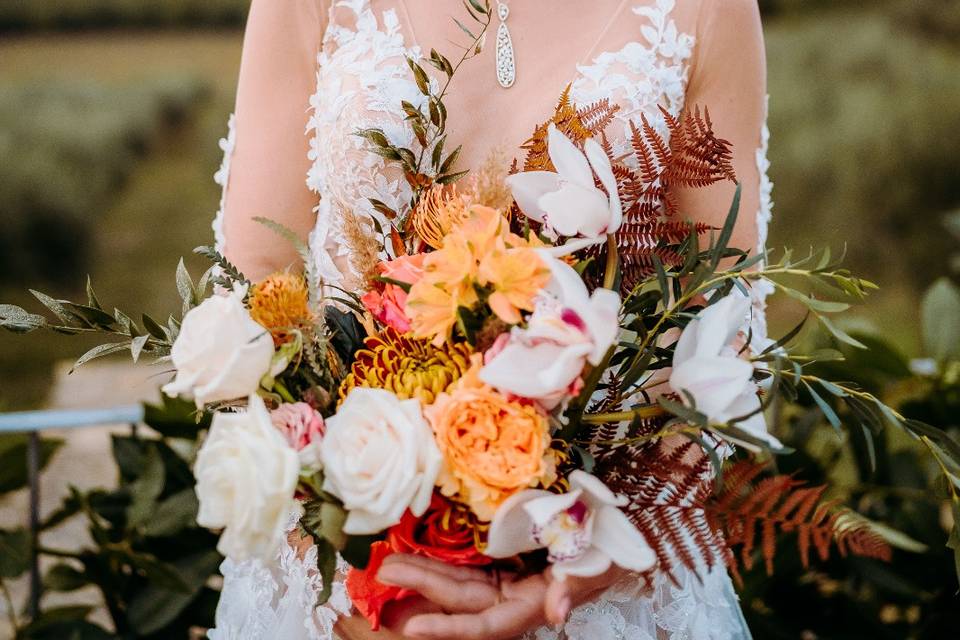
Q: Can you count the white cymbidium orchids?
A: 4